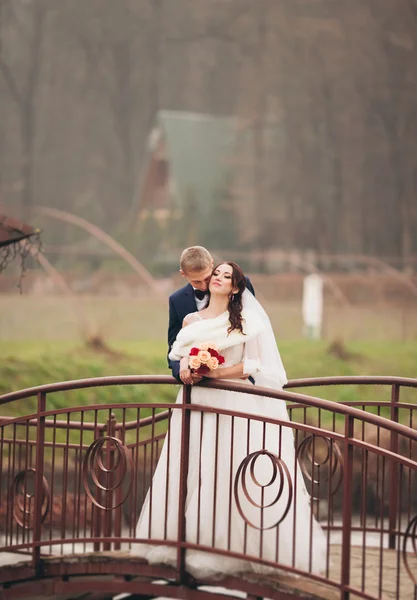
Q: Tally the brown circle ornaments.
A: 5